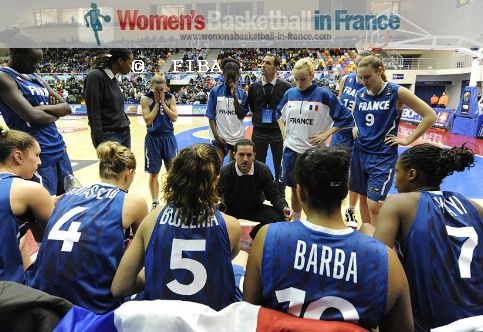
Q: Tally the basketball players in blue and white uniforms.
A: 11